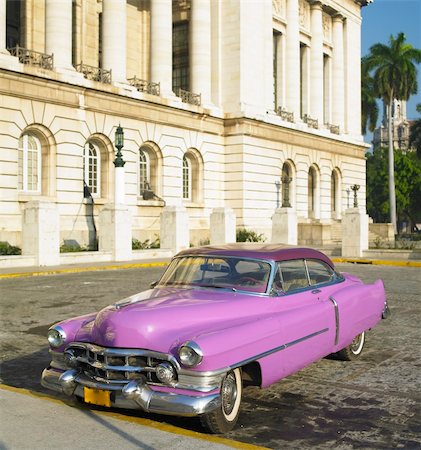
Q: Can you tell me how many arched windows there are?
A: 7